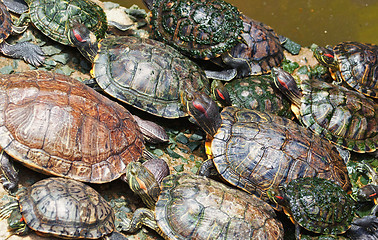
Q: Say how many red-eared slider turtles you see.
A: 14